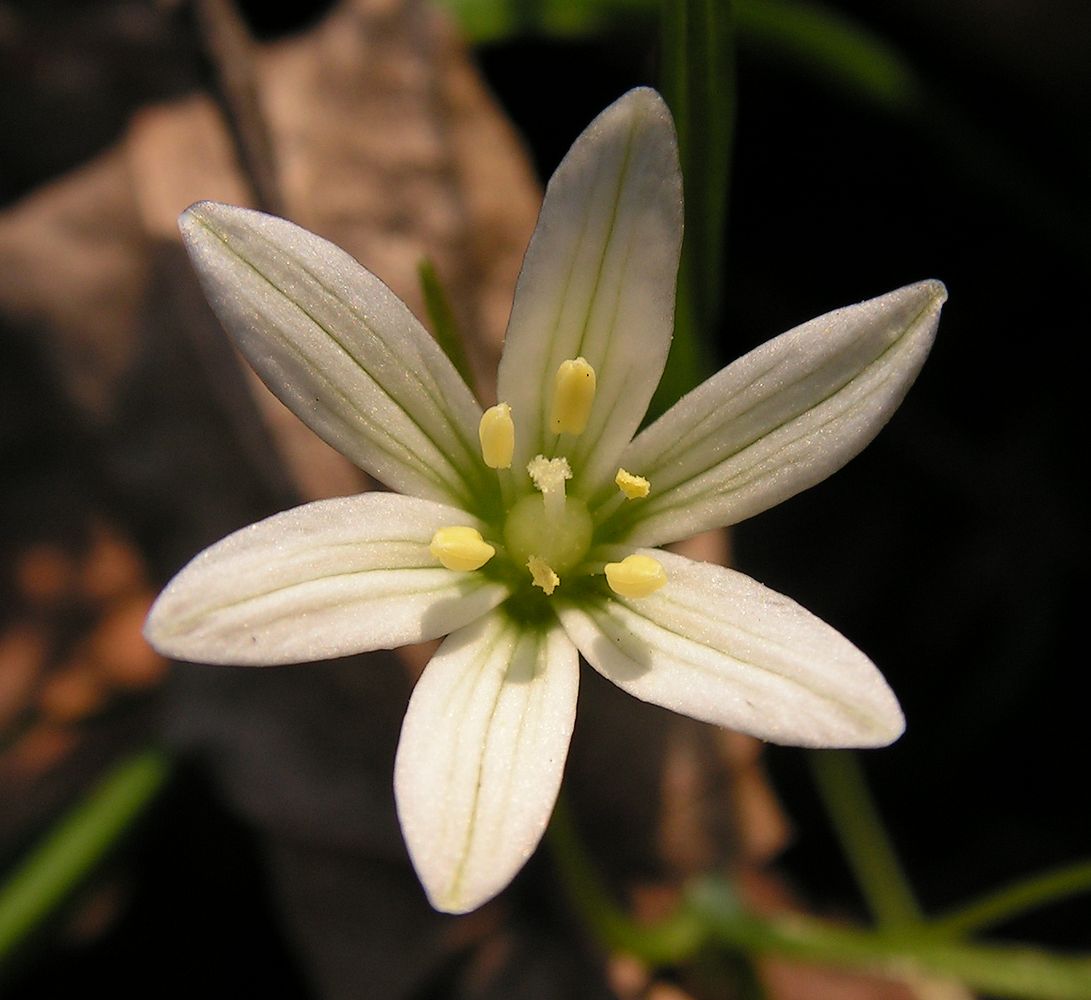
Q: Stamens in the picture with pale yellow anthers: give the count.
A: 6